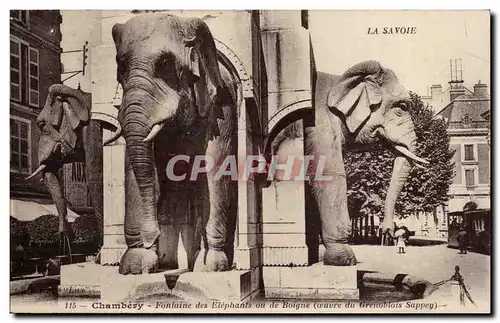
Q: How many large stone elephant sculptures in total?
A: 3